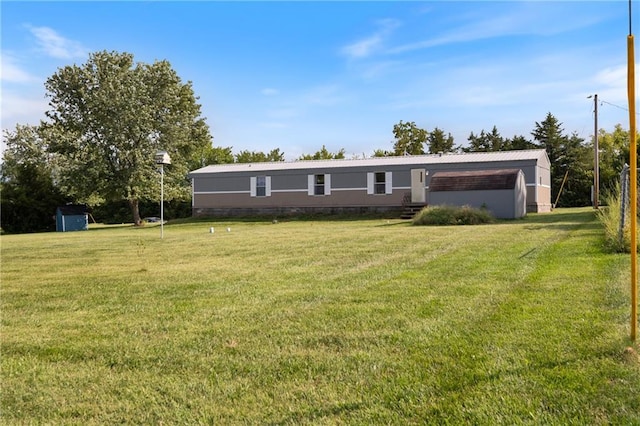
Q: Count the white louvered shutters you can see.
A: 6